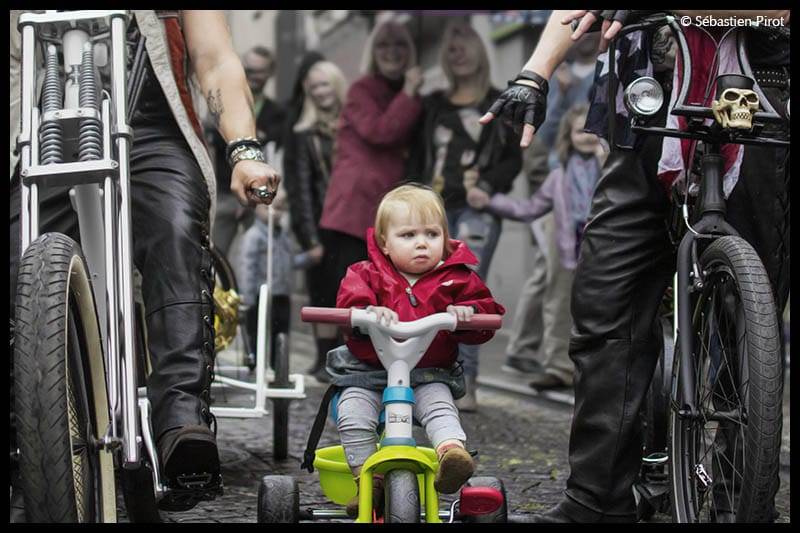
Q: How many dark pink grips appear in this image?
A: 2